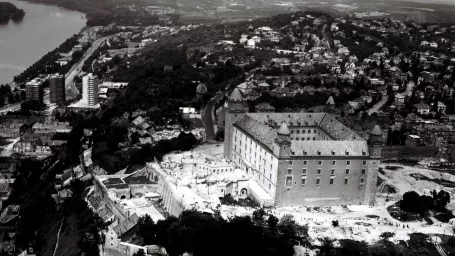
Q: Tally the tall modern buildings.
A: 3